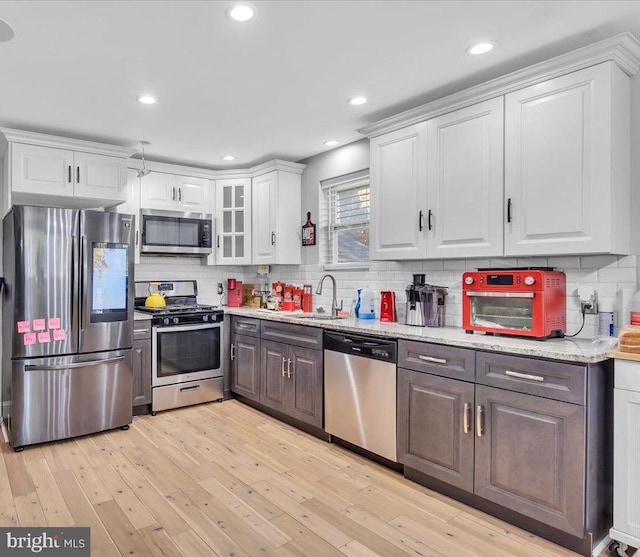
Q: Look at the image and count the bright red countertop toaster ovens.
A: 1